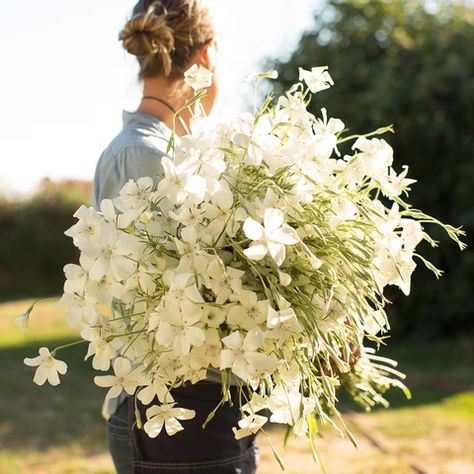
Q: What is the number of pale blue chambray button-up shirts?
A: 1